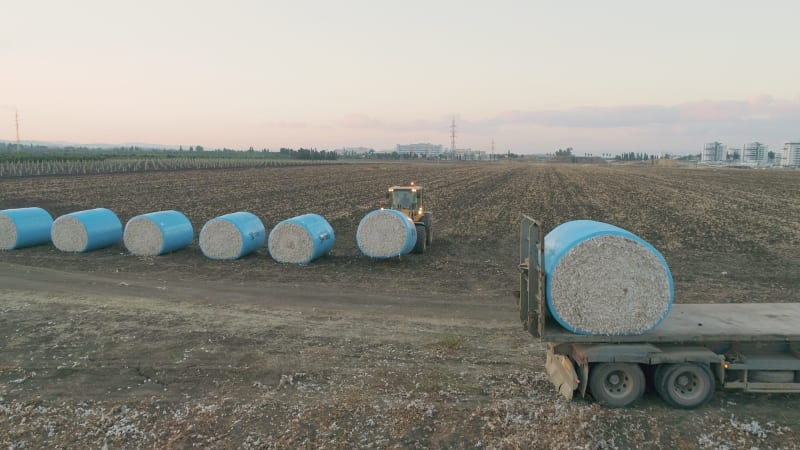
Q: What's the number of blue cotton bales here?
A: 7